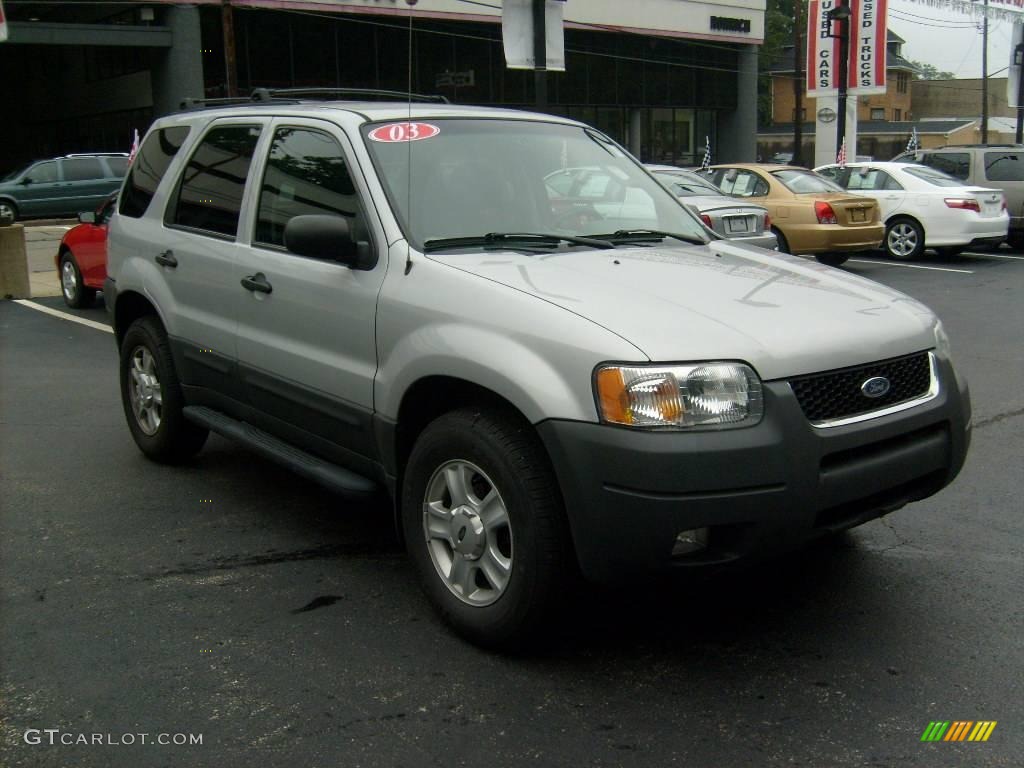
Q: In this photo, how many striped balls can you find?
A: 0